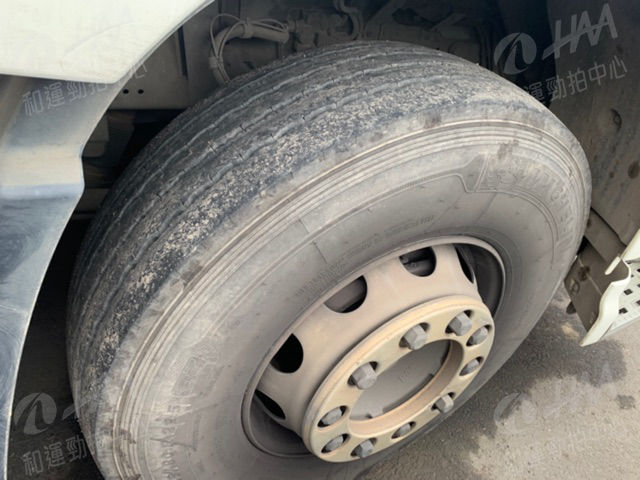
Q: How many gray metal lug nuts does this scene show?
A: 10